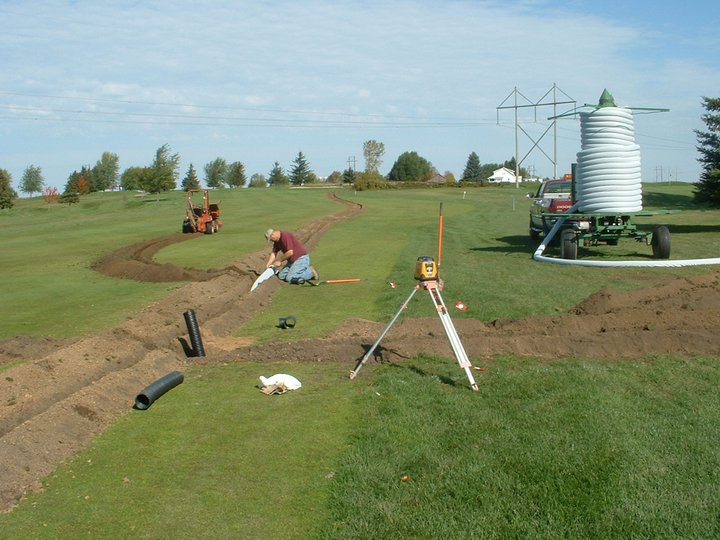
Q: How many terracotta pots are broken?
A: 0